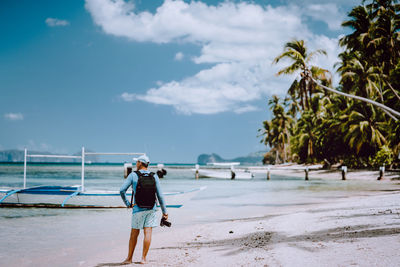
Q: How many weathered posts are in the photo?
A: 8